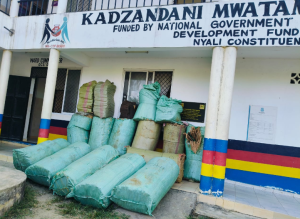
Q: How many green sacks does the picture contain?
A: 11